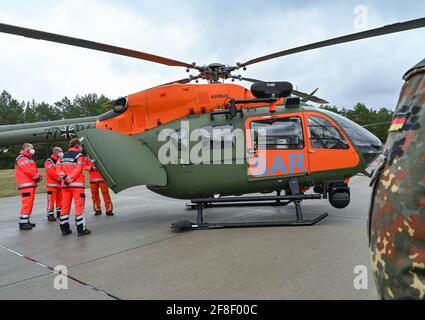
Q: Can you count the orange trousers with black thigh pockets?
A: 3